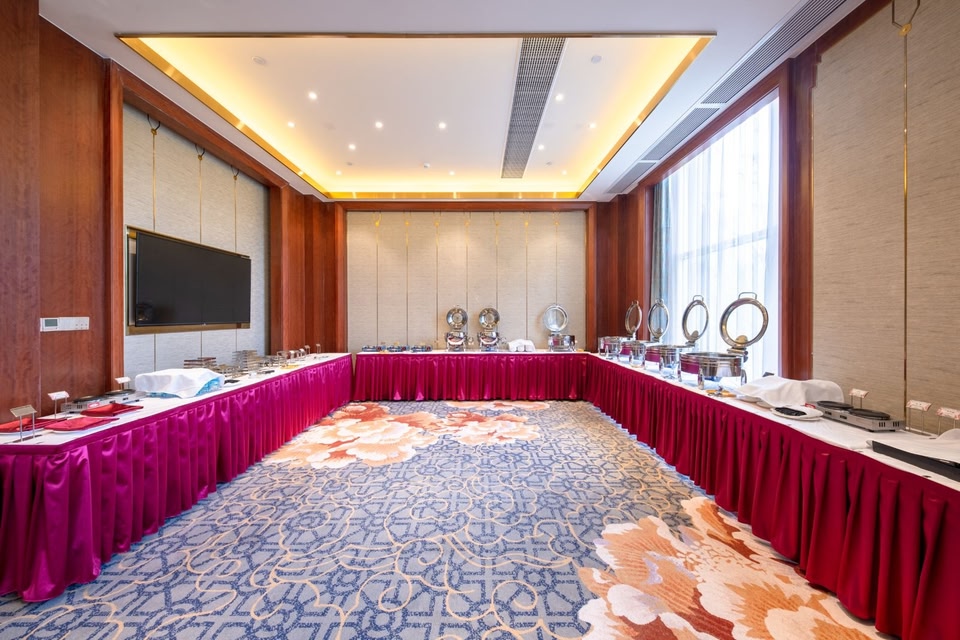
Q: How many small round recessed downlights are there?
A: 11